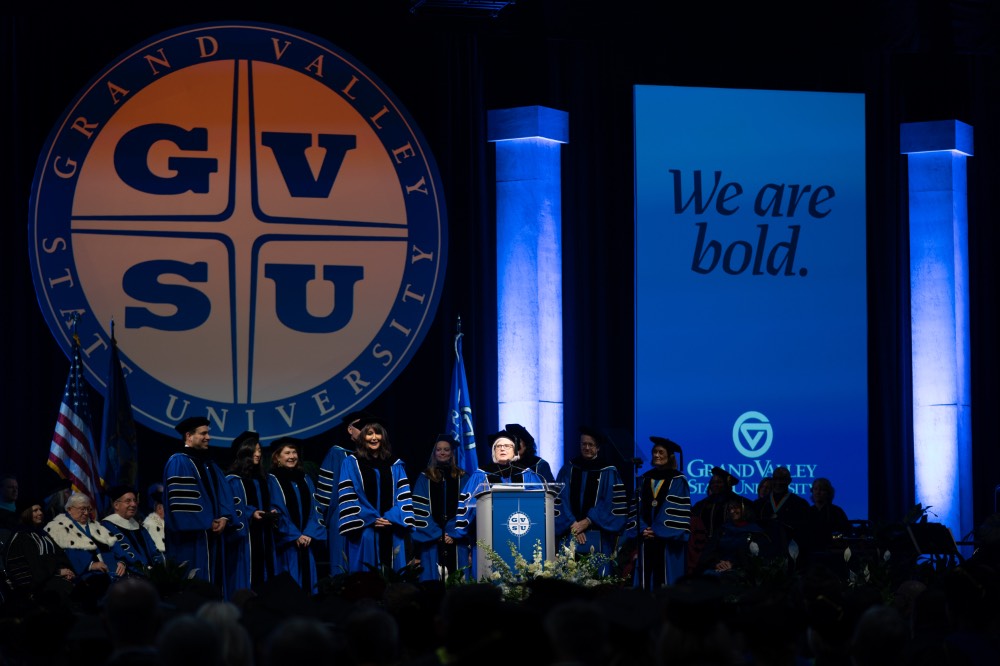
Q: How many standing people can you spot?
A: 10